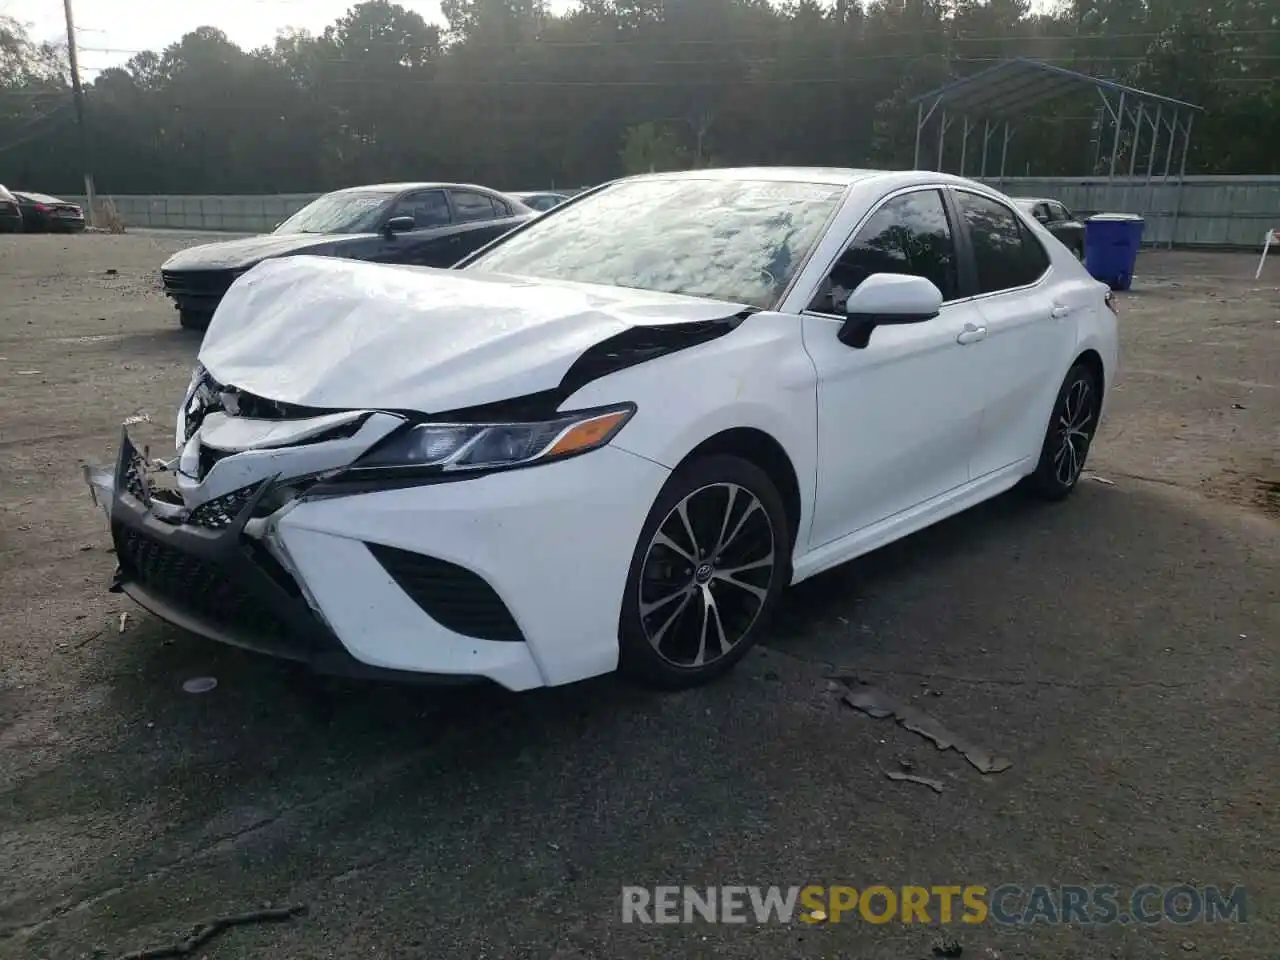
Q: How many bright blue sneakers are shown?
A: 0